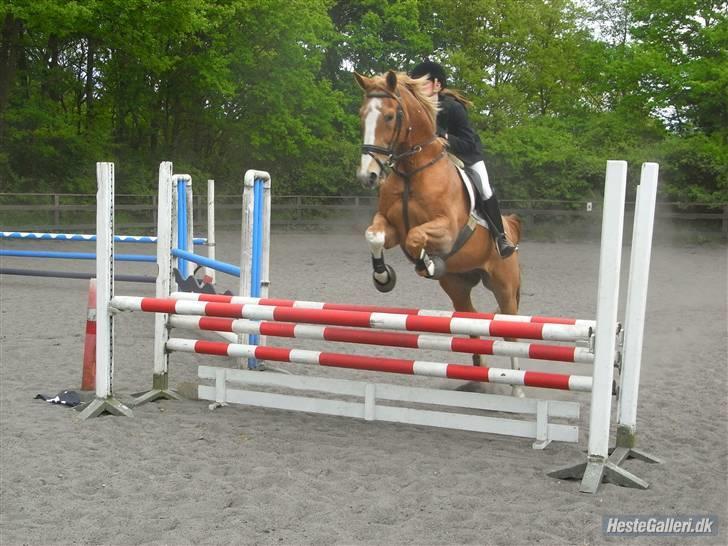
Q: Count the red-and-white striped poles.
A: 4